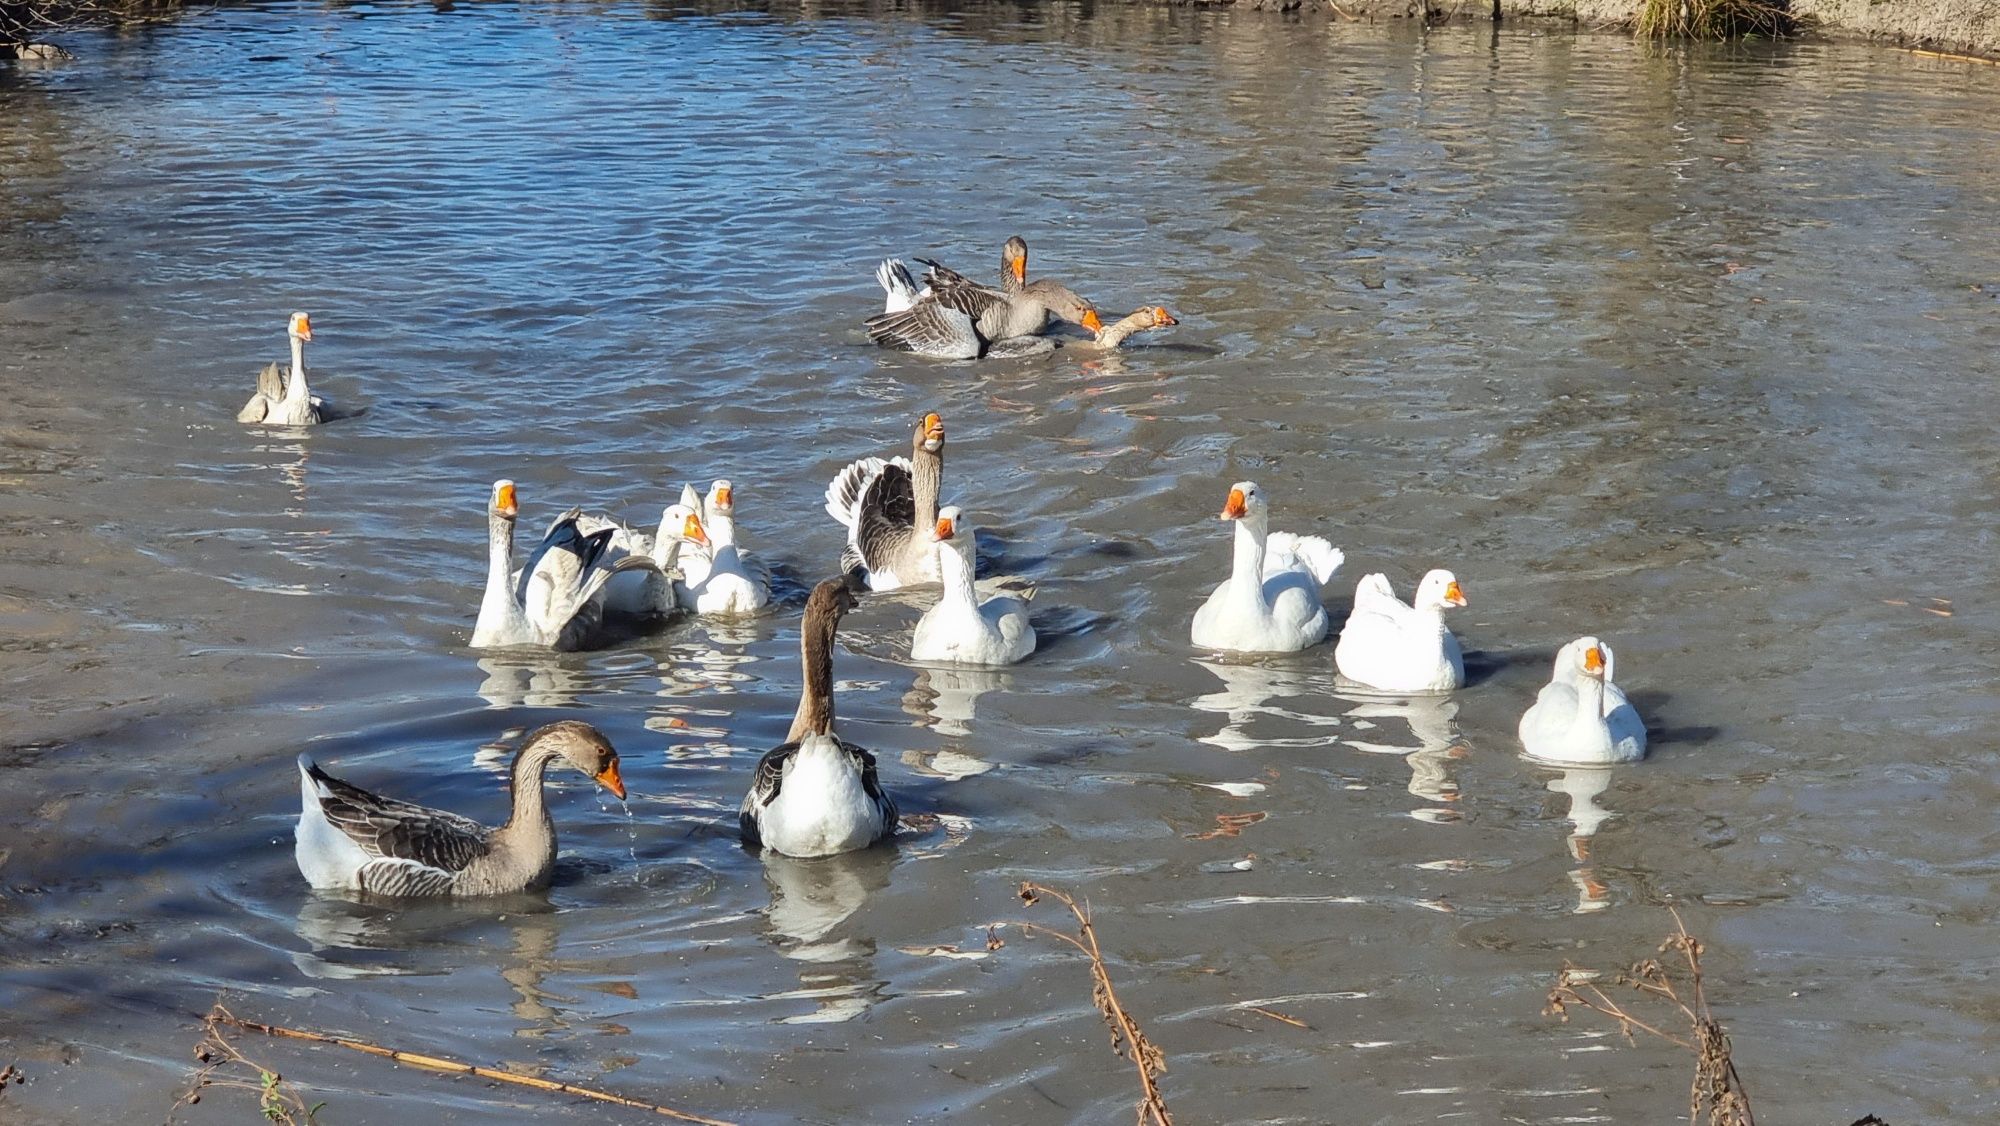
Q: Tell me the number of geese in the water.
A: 14